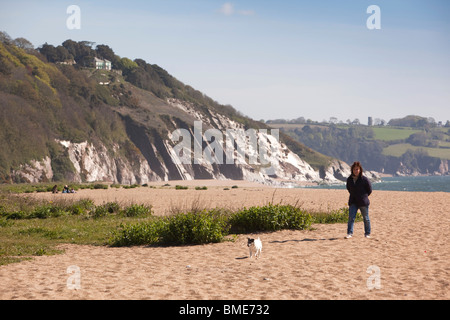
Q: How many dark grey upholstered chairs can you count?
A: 0